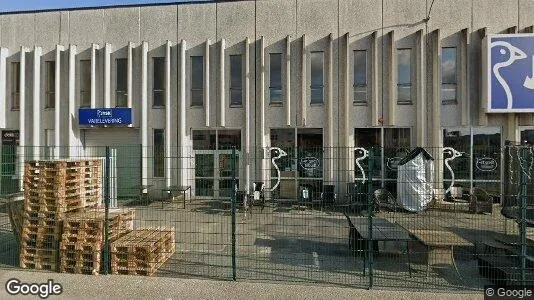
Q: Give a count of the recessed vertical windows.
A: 12